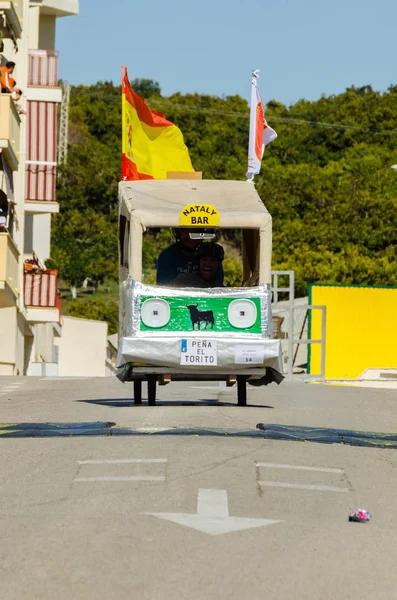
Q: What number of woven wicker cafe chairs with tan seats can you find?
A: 0